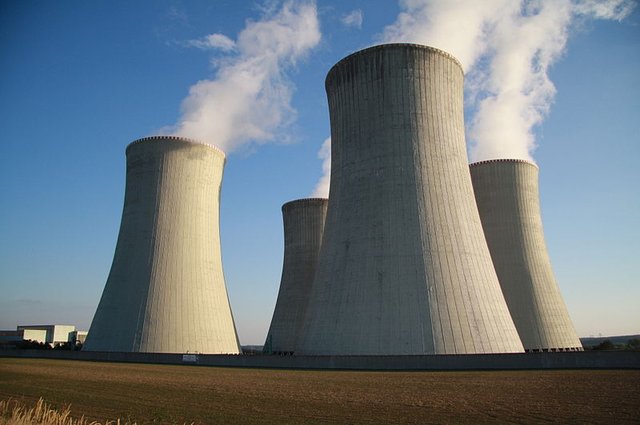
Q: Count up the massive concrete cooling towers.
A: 4